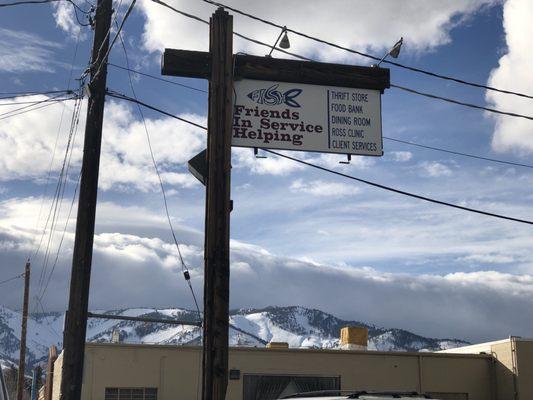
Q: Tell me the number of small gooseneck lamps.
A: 2